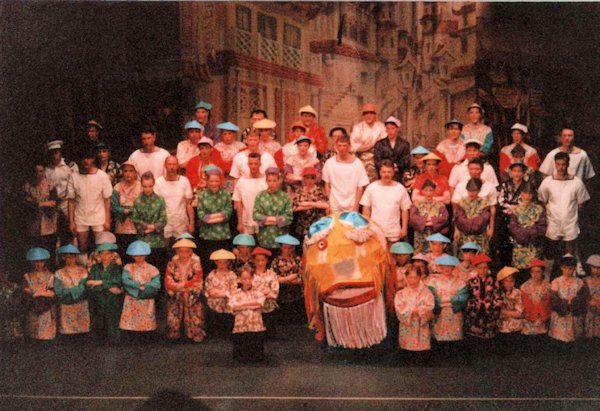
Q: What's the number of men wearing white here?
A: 12